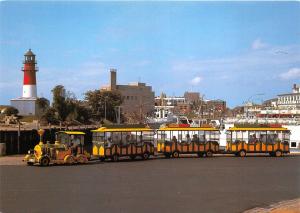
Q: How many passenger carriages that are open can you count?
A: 3